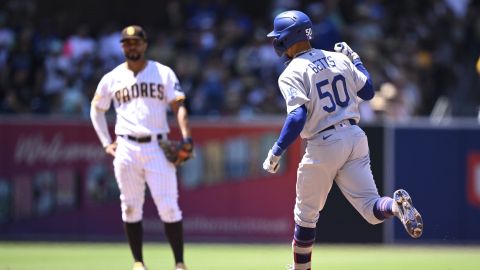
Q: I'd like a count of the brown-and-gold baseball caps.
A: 1